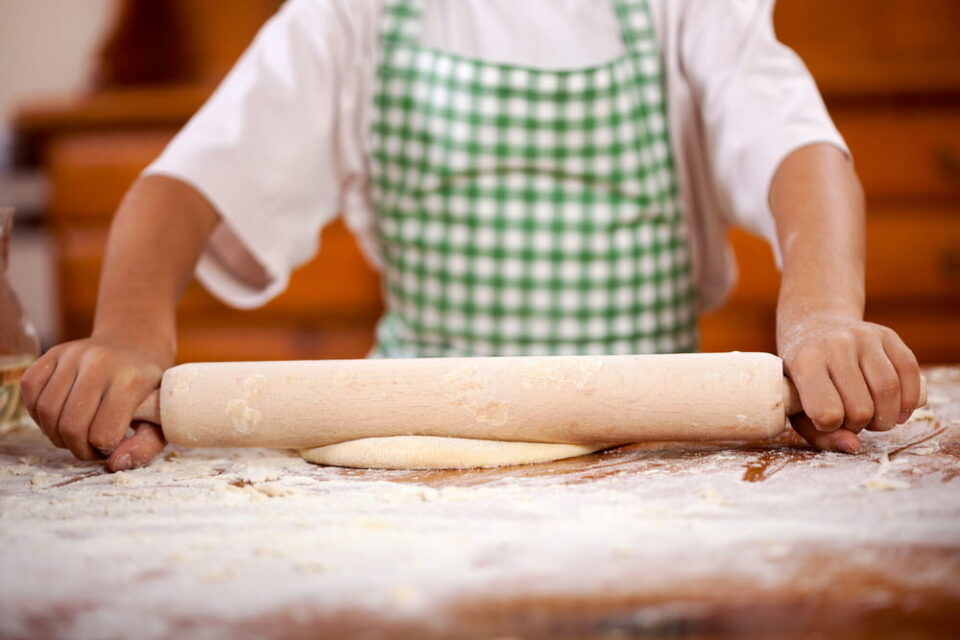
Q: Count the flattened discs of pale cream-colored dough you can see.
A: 1